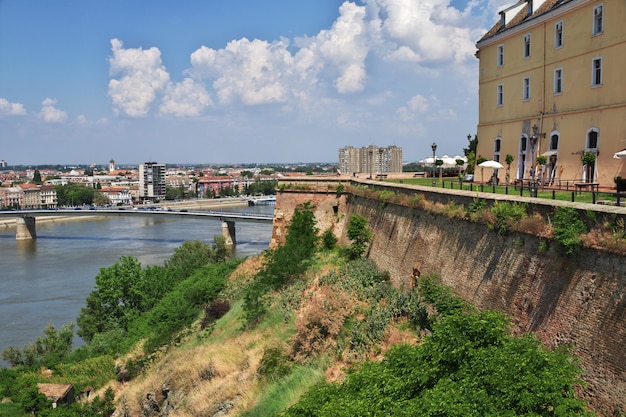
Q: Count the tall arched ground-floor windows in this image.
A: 4